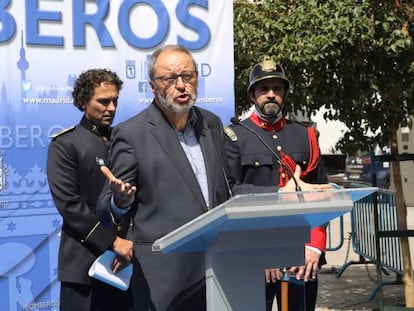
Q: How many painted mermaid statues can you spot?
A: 0